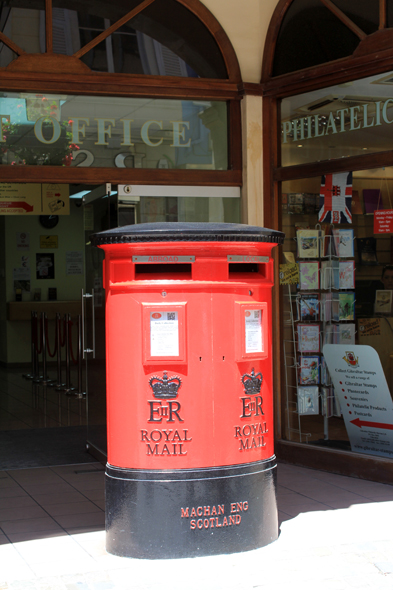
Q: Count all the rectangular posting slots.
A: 2